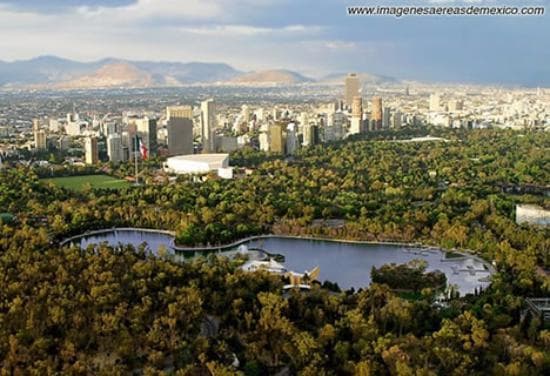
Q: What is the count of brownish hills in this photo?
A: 2